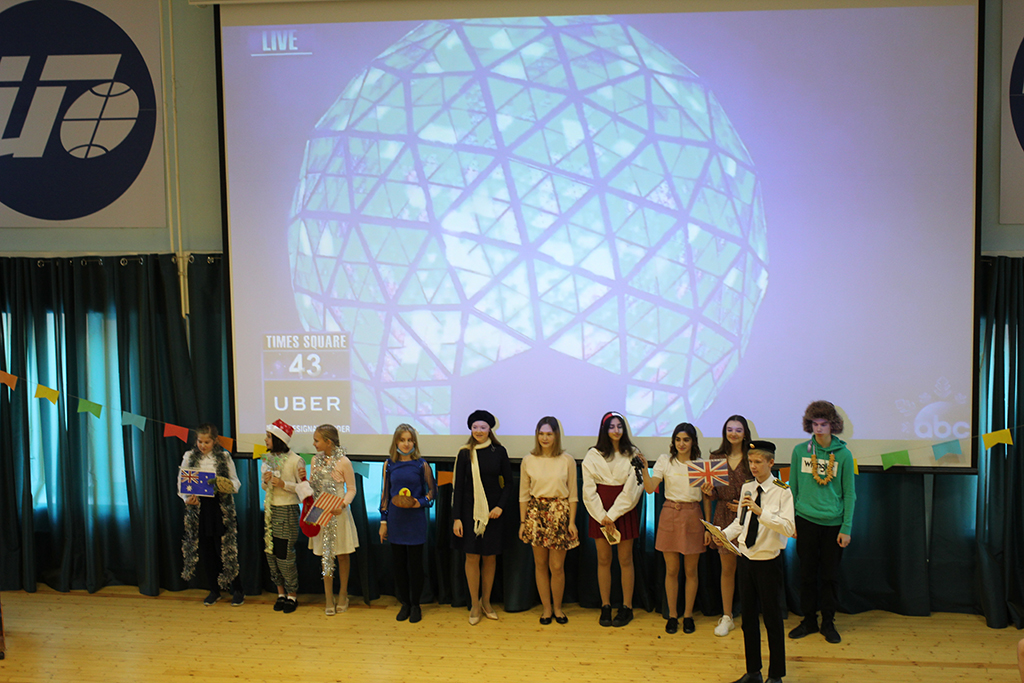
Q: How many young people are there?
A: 11